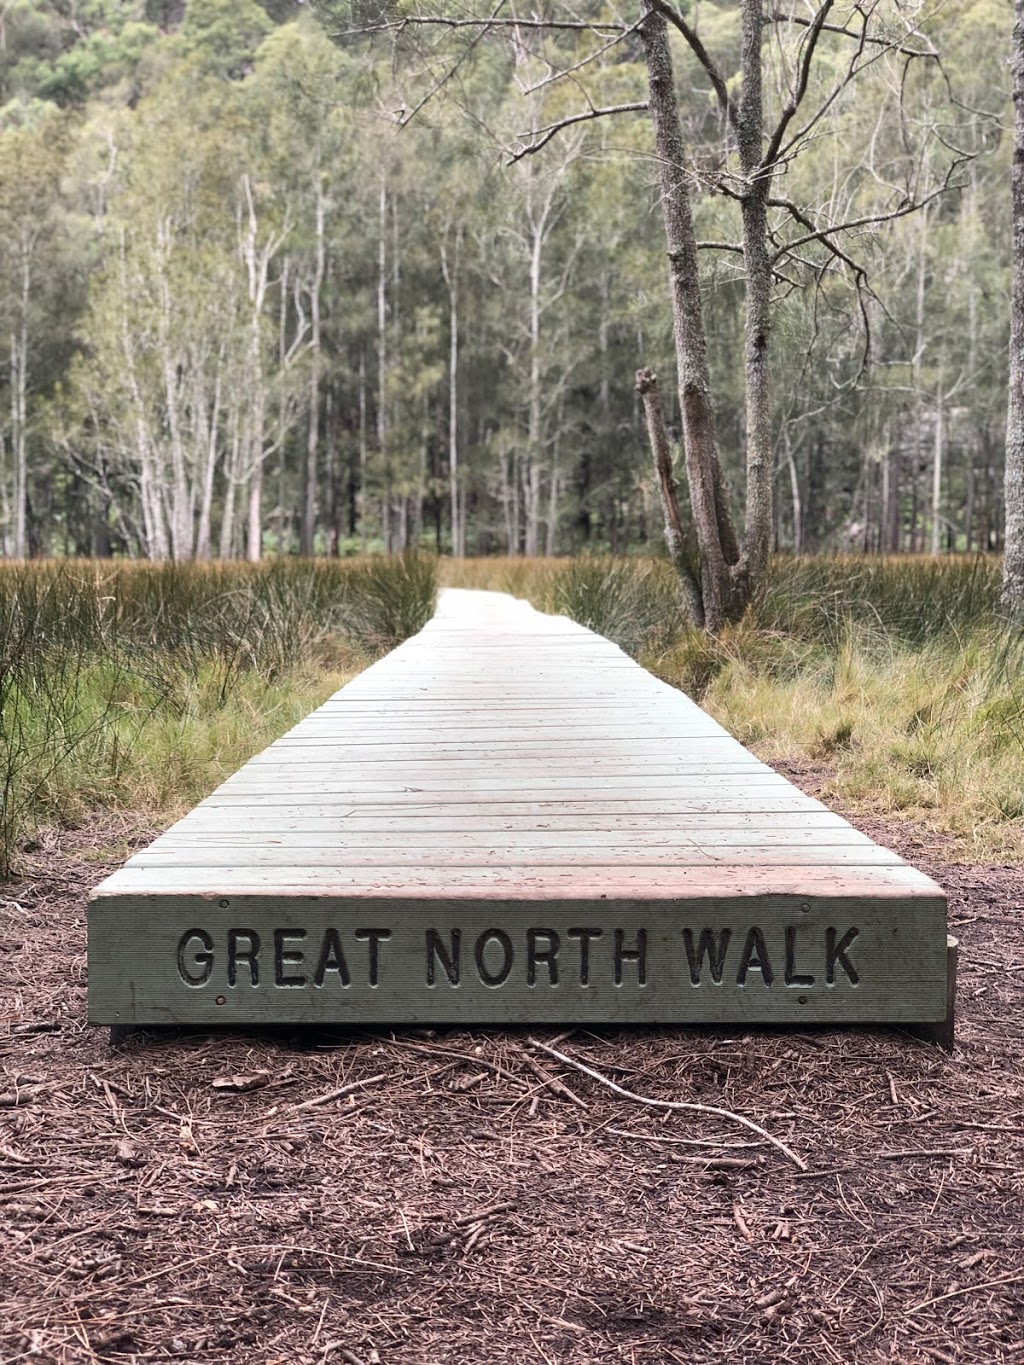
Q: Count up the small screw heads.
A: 4